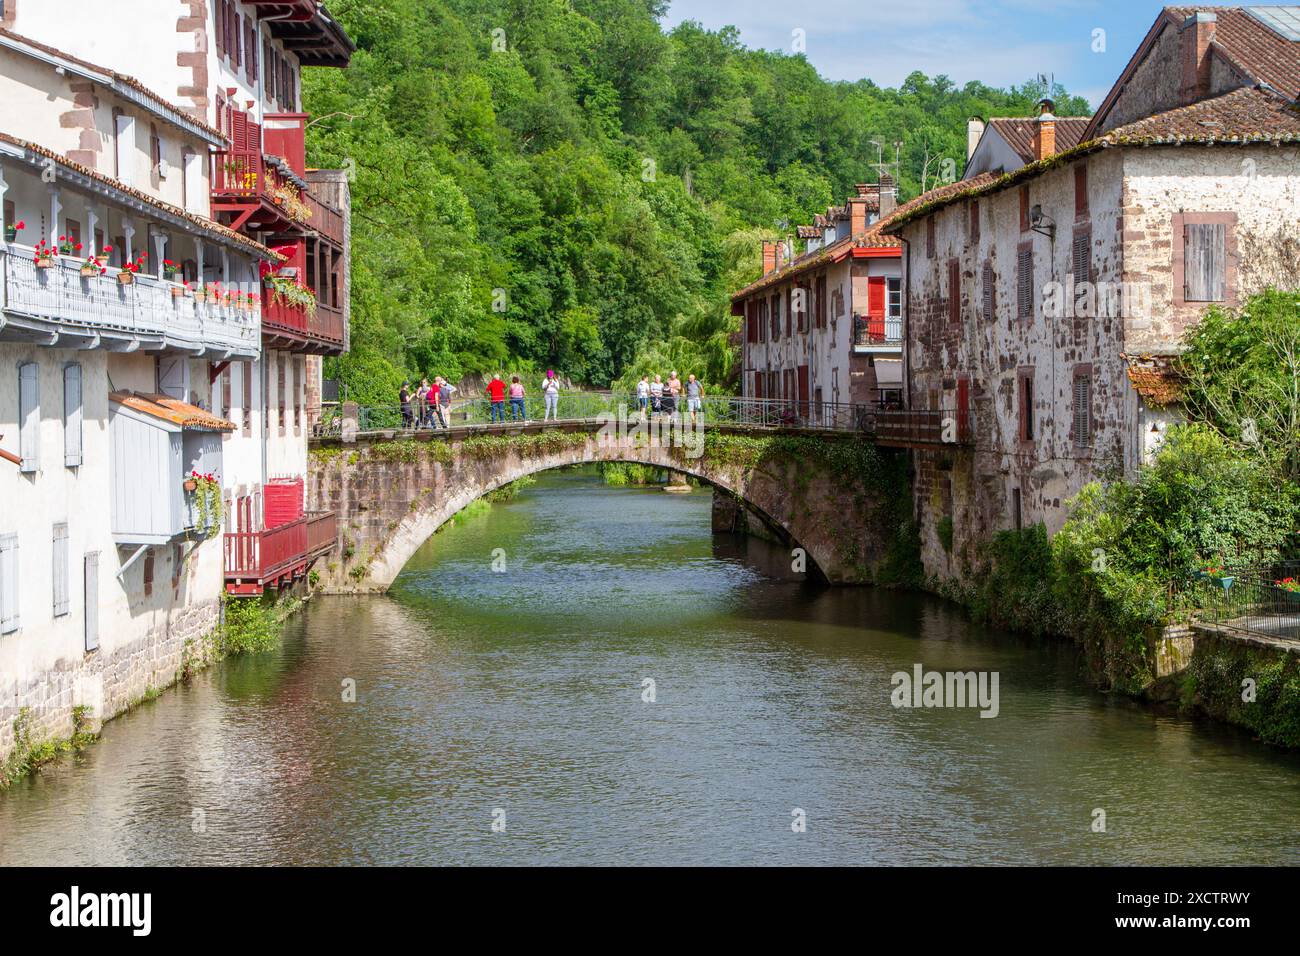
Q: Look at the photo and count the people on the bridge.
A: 11